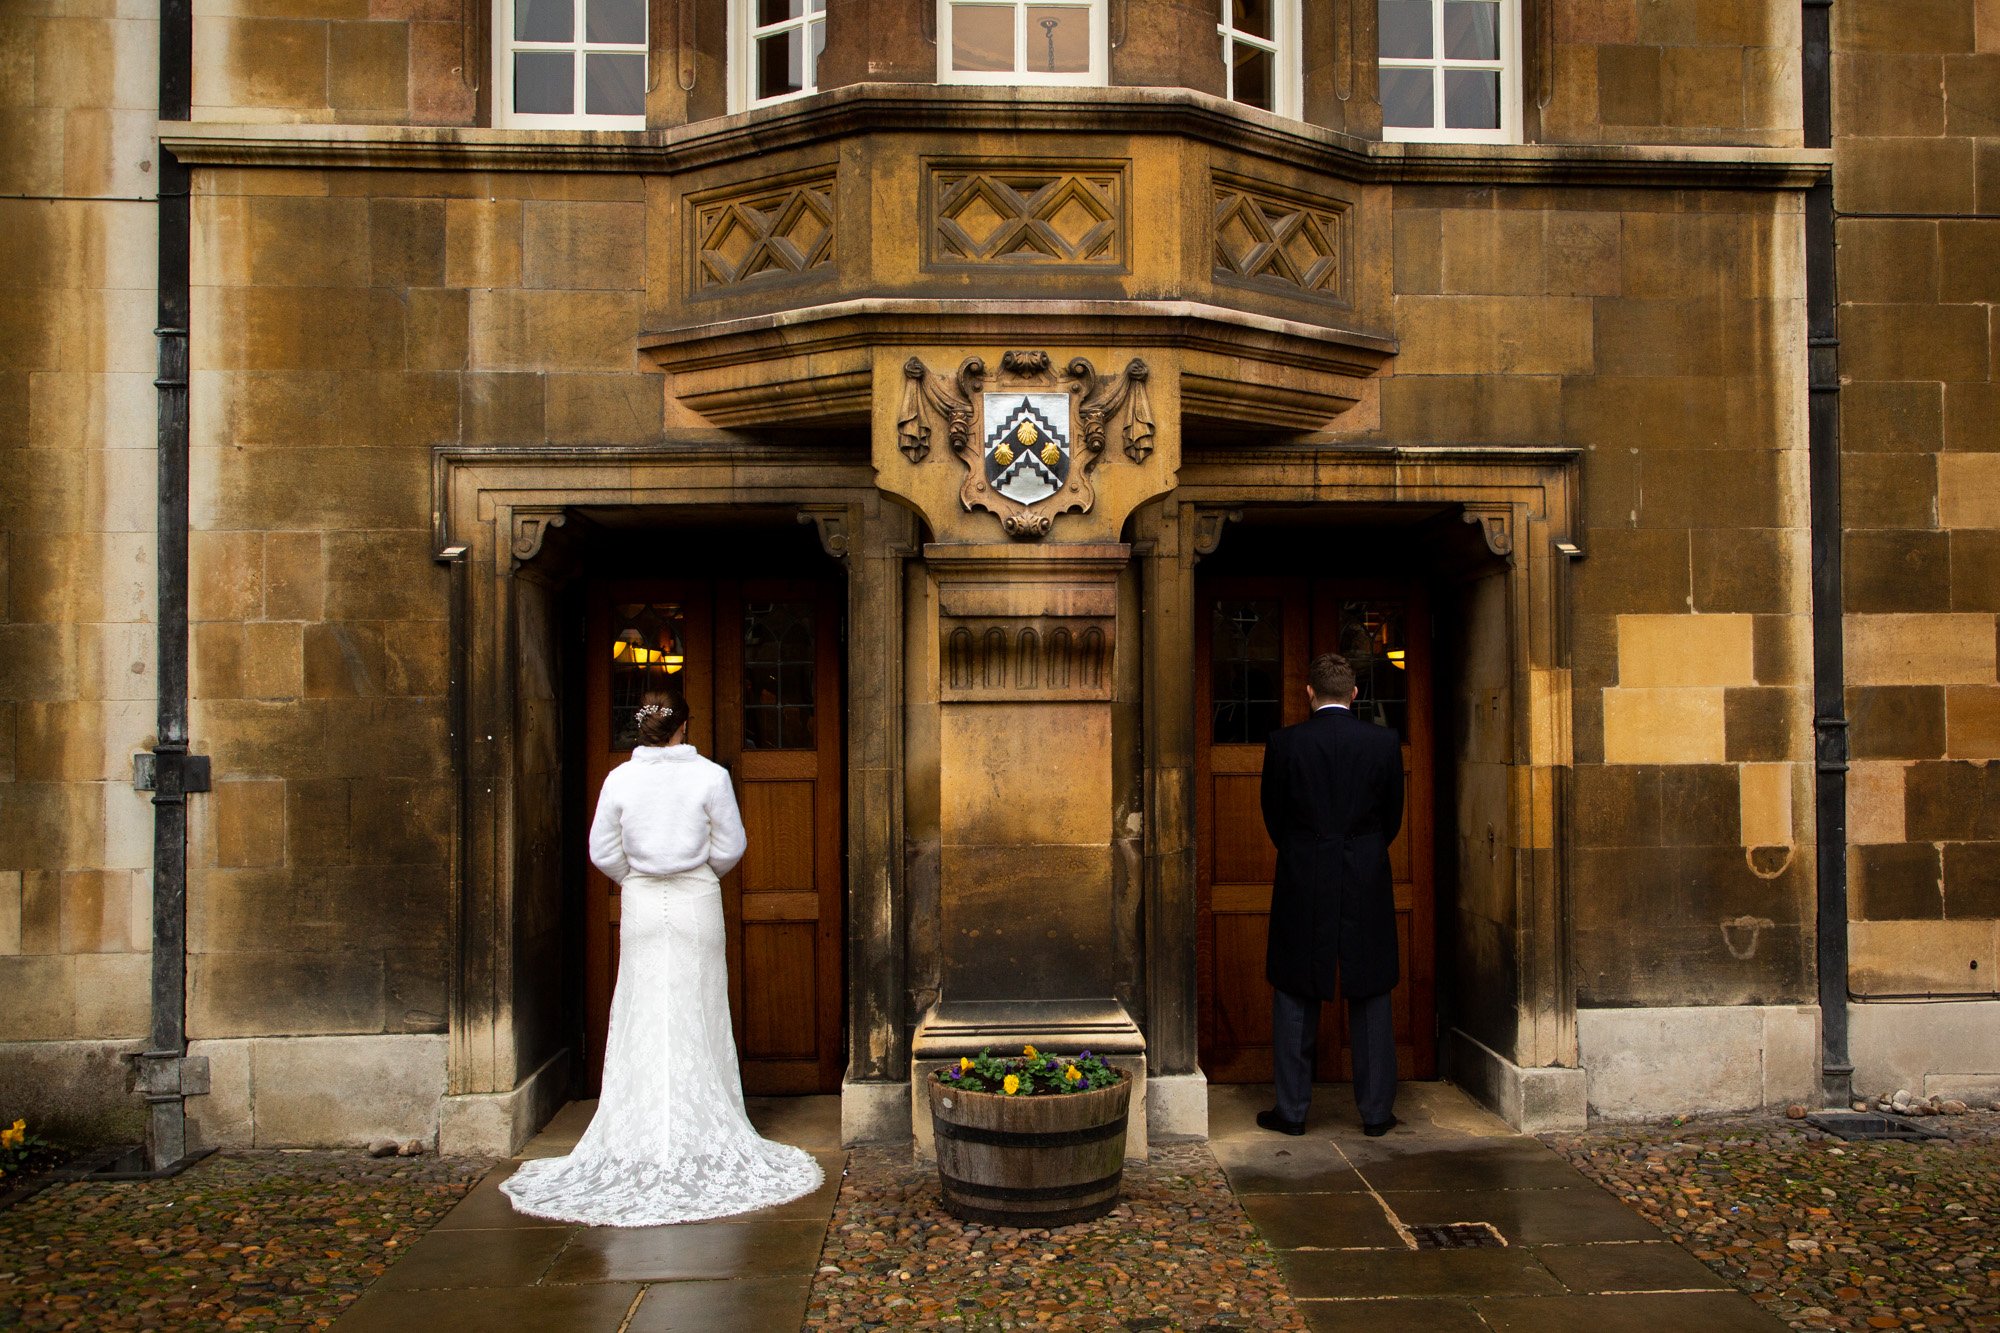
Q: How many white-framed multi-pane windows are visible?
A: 5